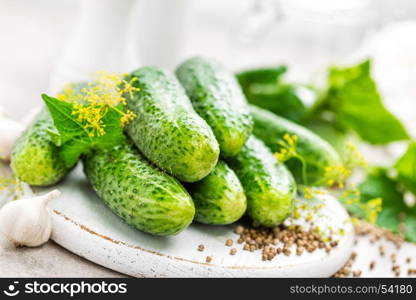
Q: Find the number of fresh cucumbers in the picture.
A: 7